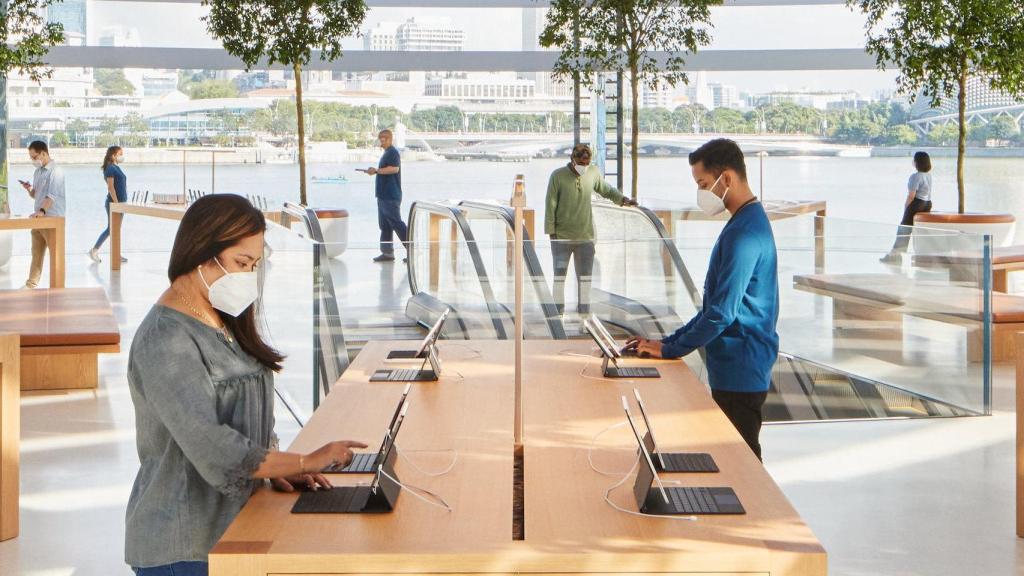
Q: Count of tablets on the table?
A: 8